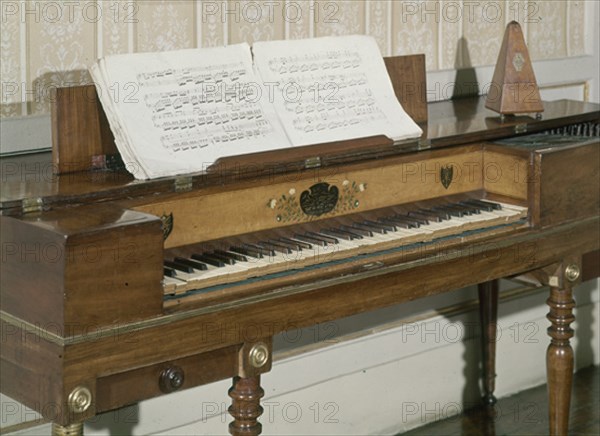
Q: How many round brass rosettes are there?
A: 3